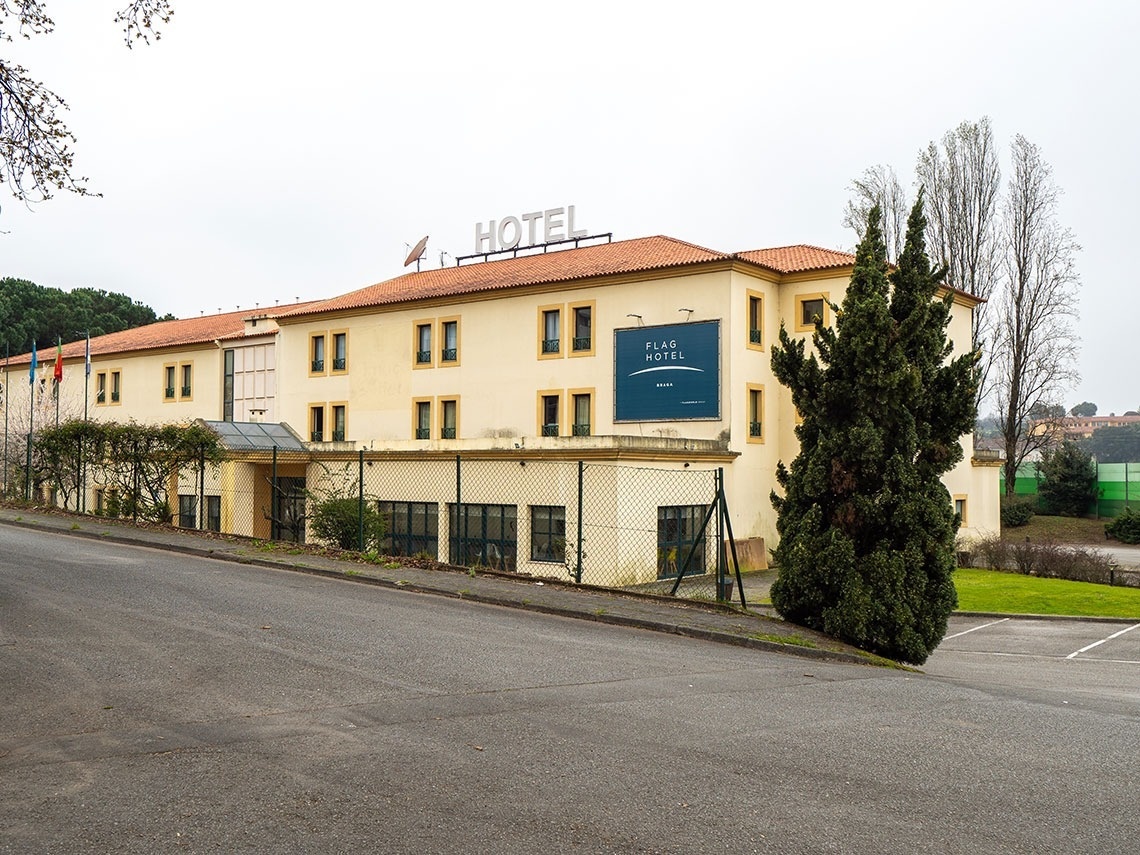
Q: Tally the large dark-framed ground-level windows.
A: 4